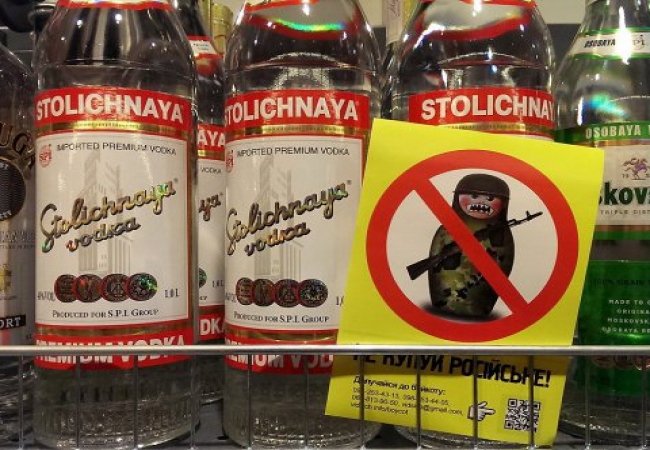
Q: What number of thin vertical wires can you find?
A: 12